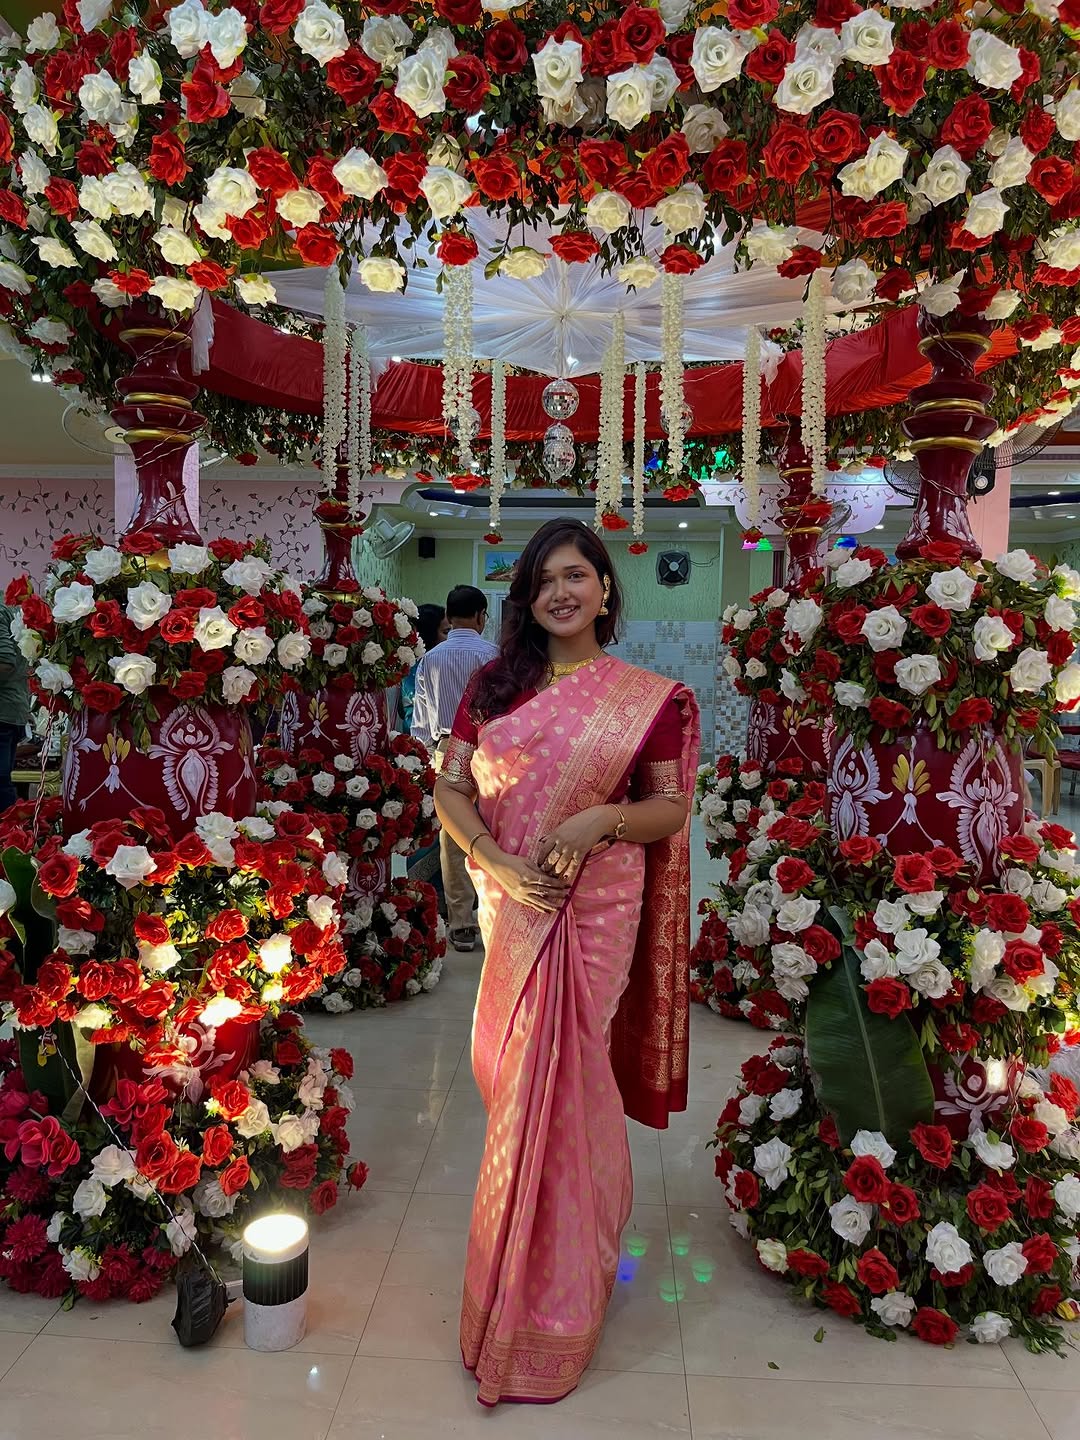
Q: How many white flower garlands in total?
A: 9